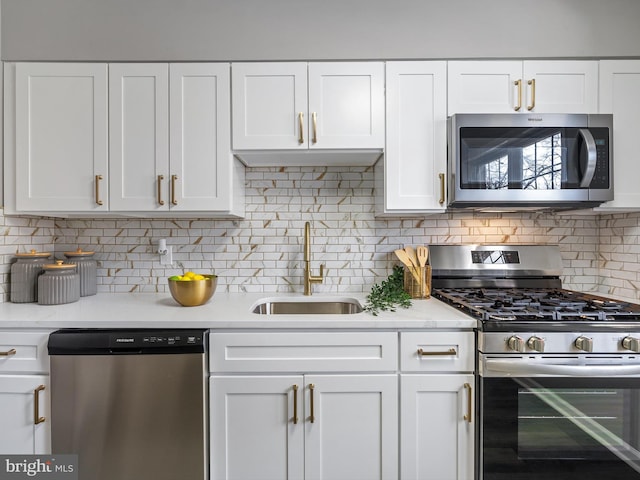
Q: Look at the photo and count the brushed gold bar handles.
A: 14